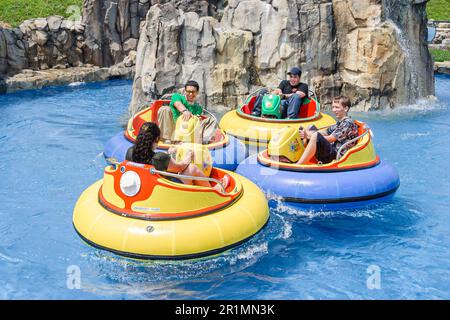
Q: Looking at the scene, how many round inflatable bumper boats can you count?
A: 4